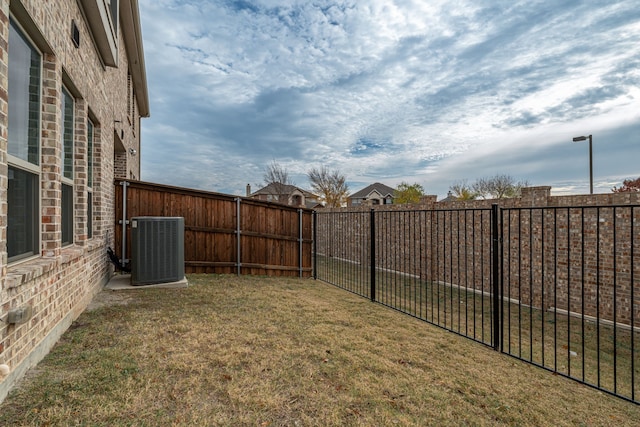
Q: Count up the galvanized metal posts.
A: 3